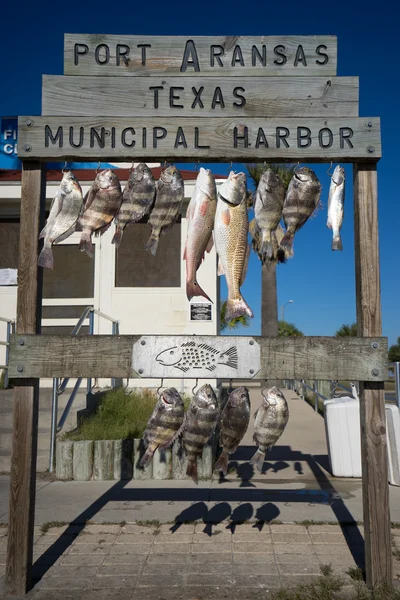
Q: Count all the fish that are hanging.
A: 13